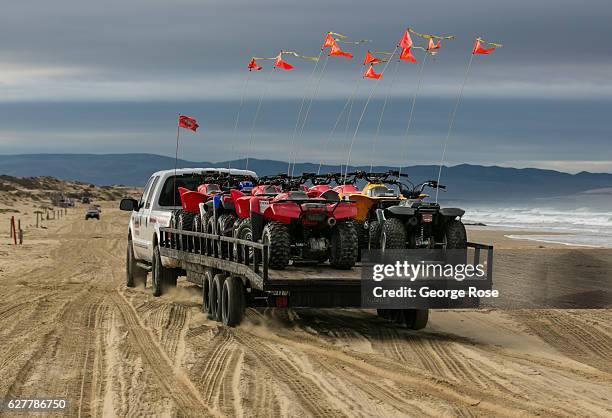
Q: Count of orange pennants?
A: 10